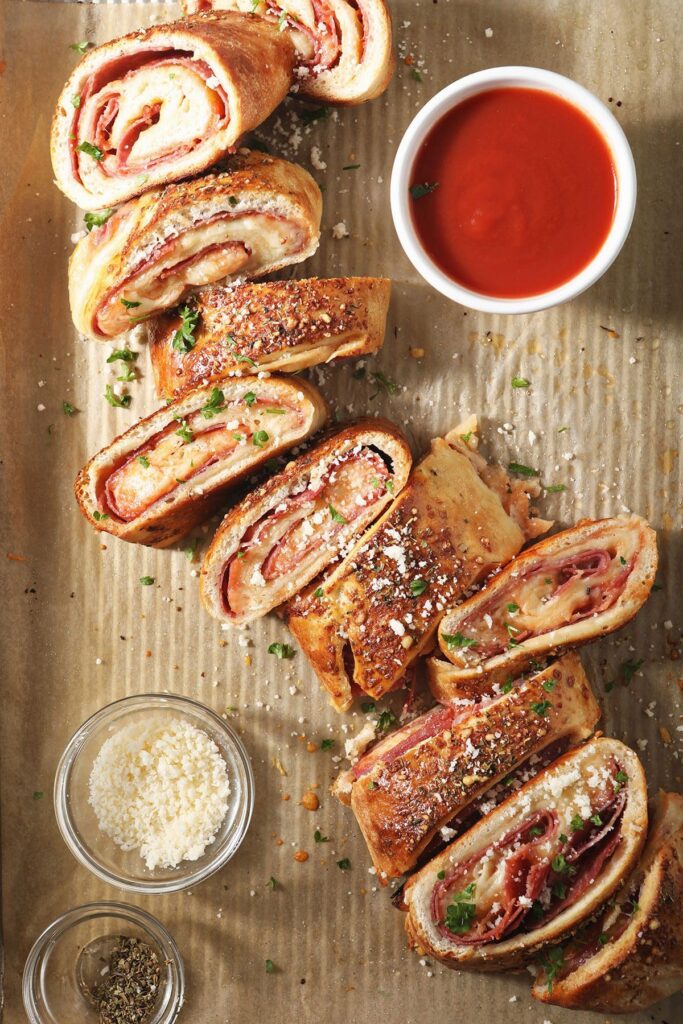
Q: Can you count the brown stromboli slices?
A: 11